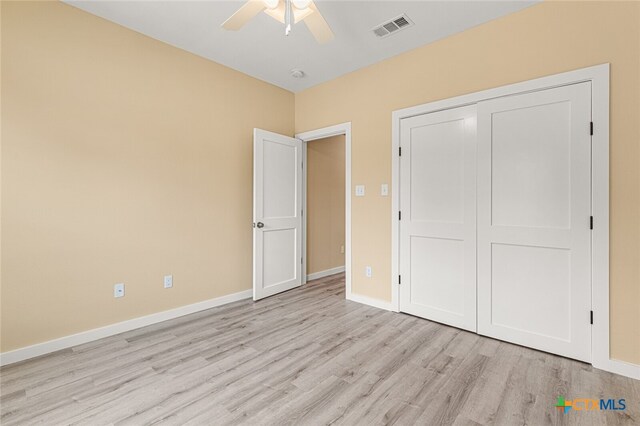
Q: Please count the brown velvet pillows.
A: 0